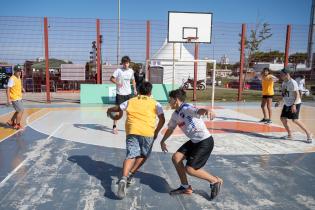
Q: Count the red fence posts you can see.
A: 6